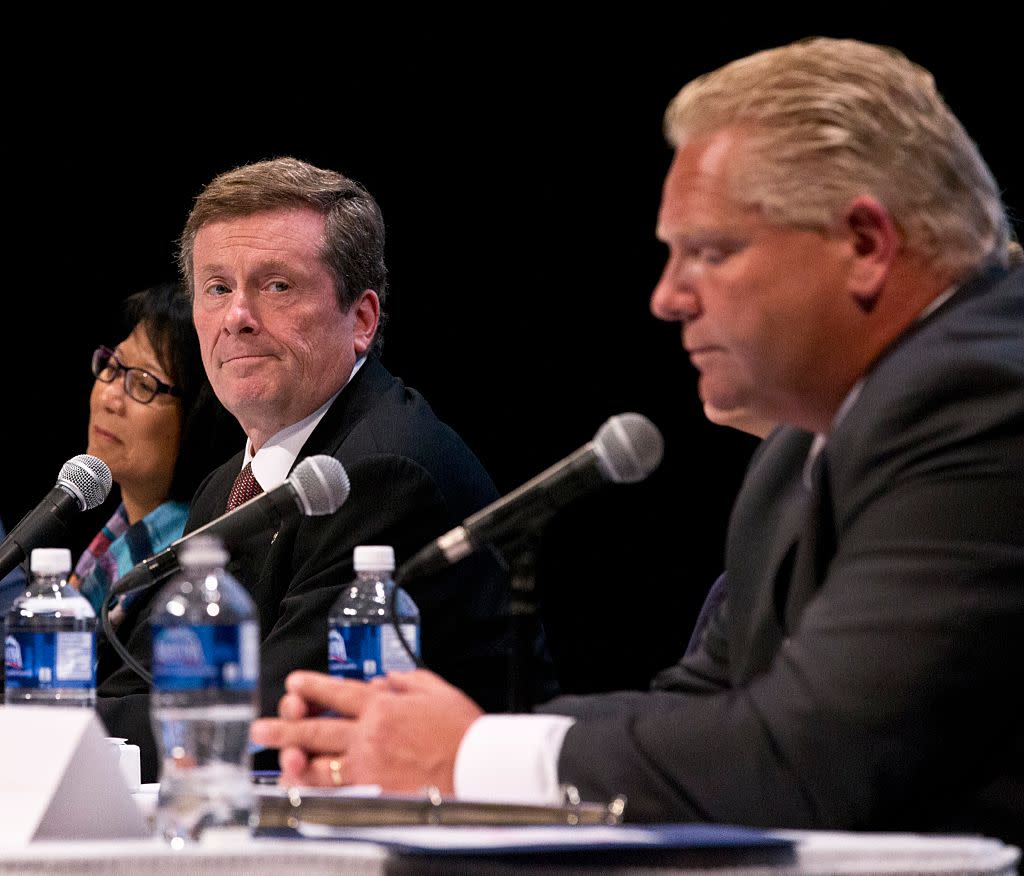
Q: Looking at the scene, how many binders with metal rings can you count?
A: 1